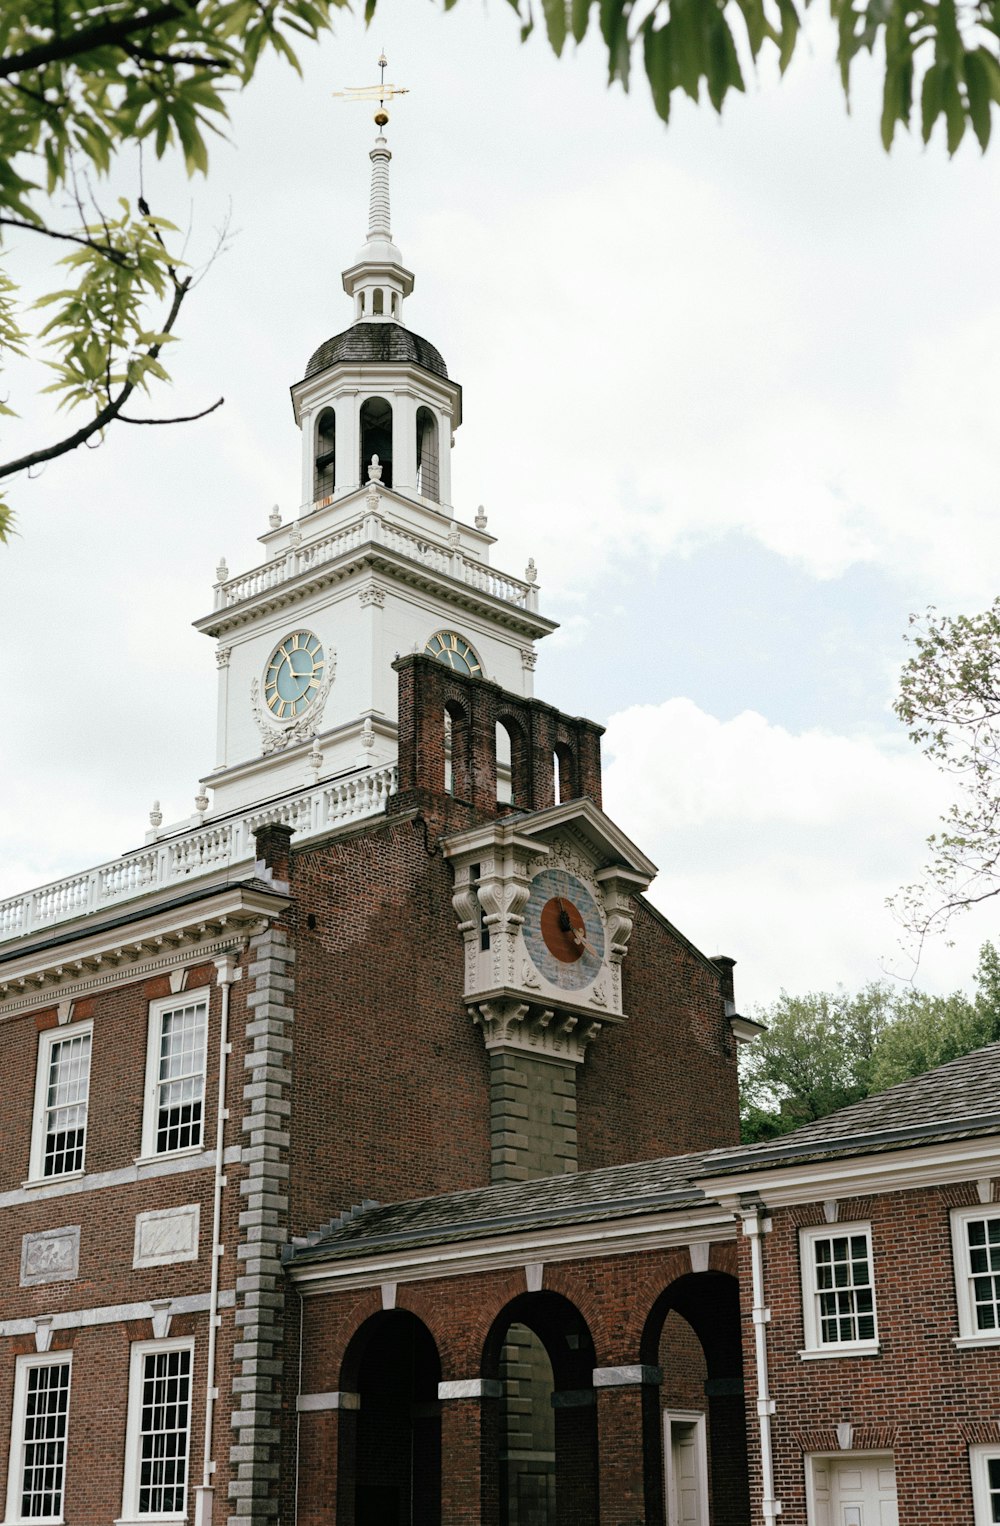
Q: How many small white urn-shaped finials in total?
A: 12